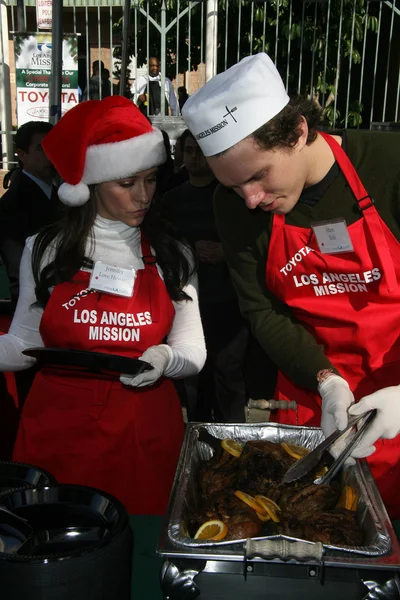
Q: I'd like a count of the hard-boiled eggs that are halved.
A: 0